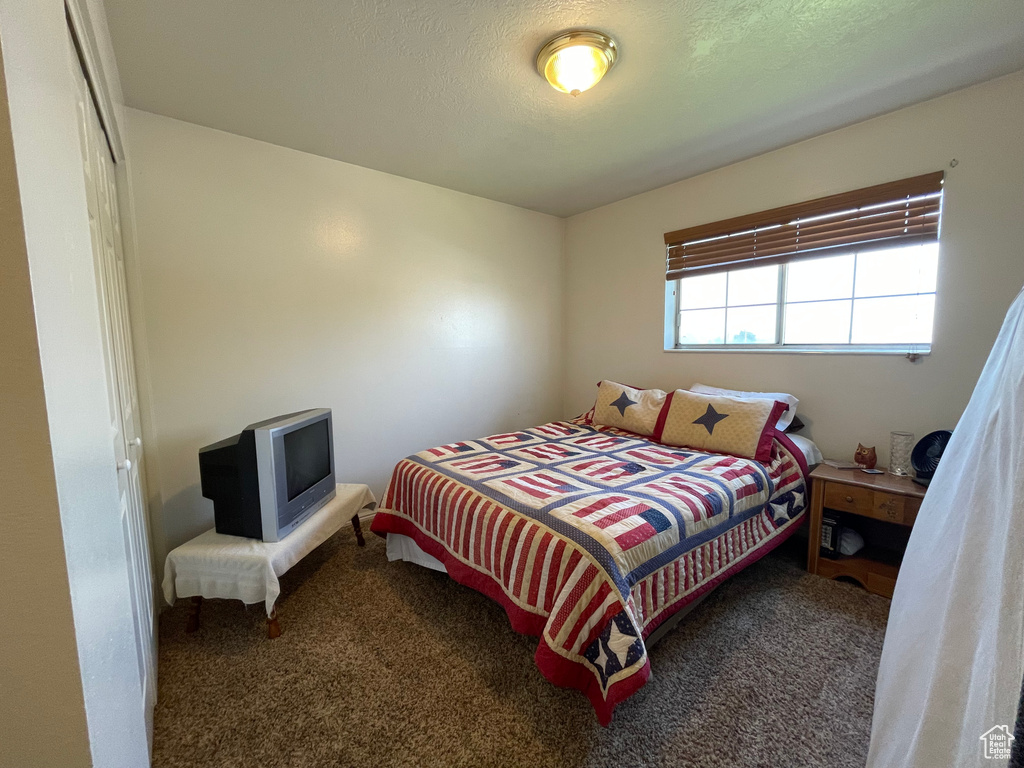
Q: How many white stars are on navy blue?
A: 4